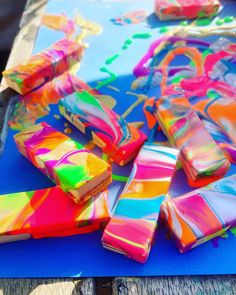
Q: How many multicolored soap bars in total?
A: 8